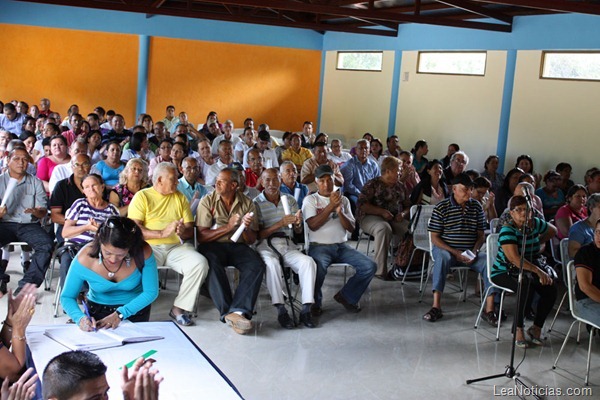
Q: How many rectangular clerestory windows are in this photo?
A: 3